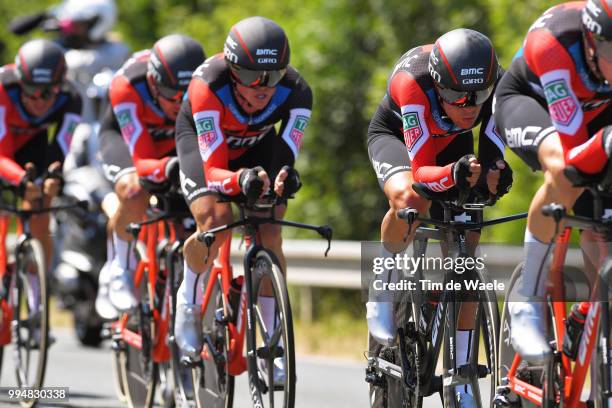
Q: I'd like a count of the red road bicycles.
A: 4